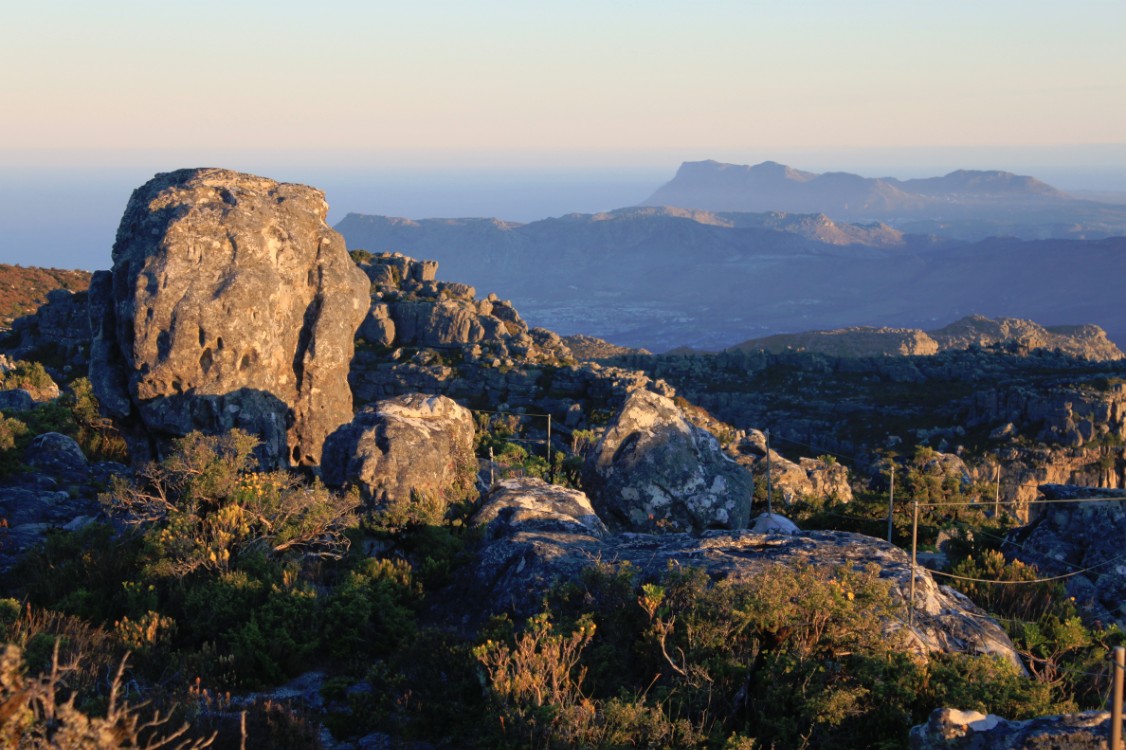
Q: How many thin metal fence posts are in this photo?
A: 7